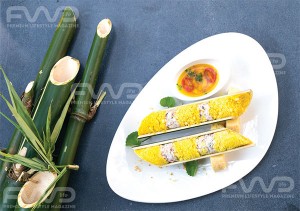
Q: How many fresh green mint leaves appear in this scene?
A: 3